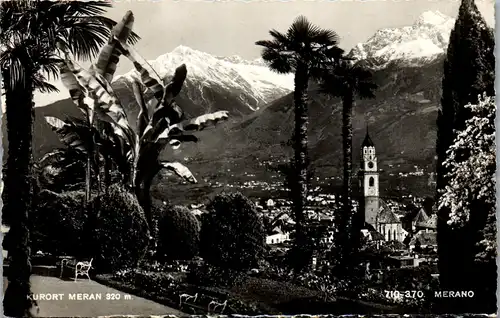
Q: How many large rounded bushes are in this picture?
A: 3